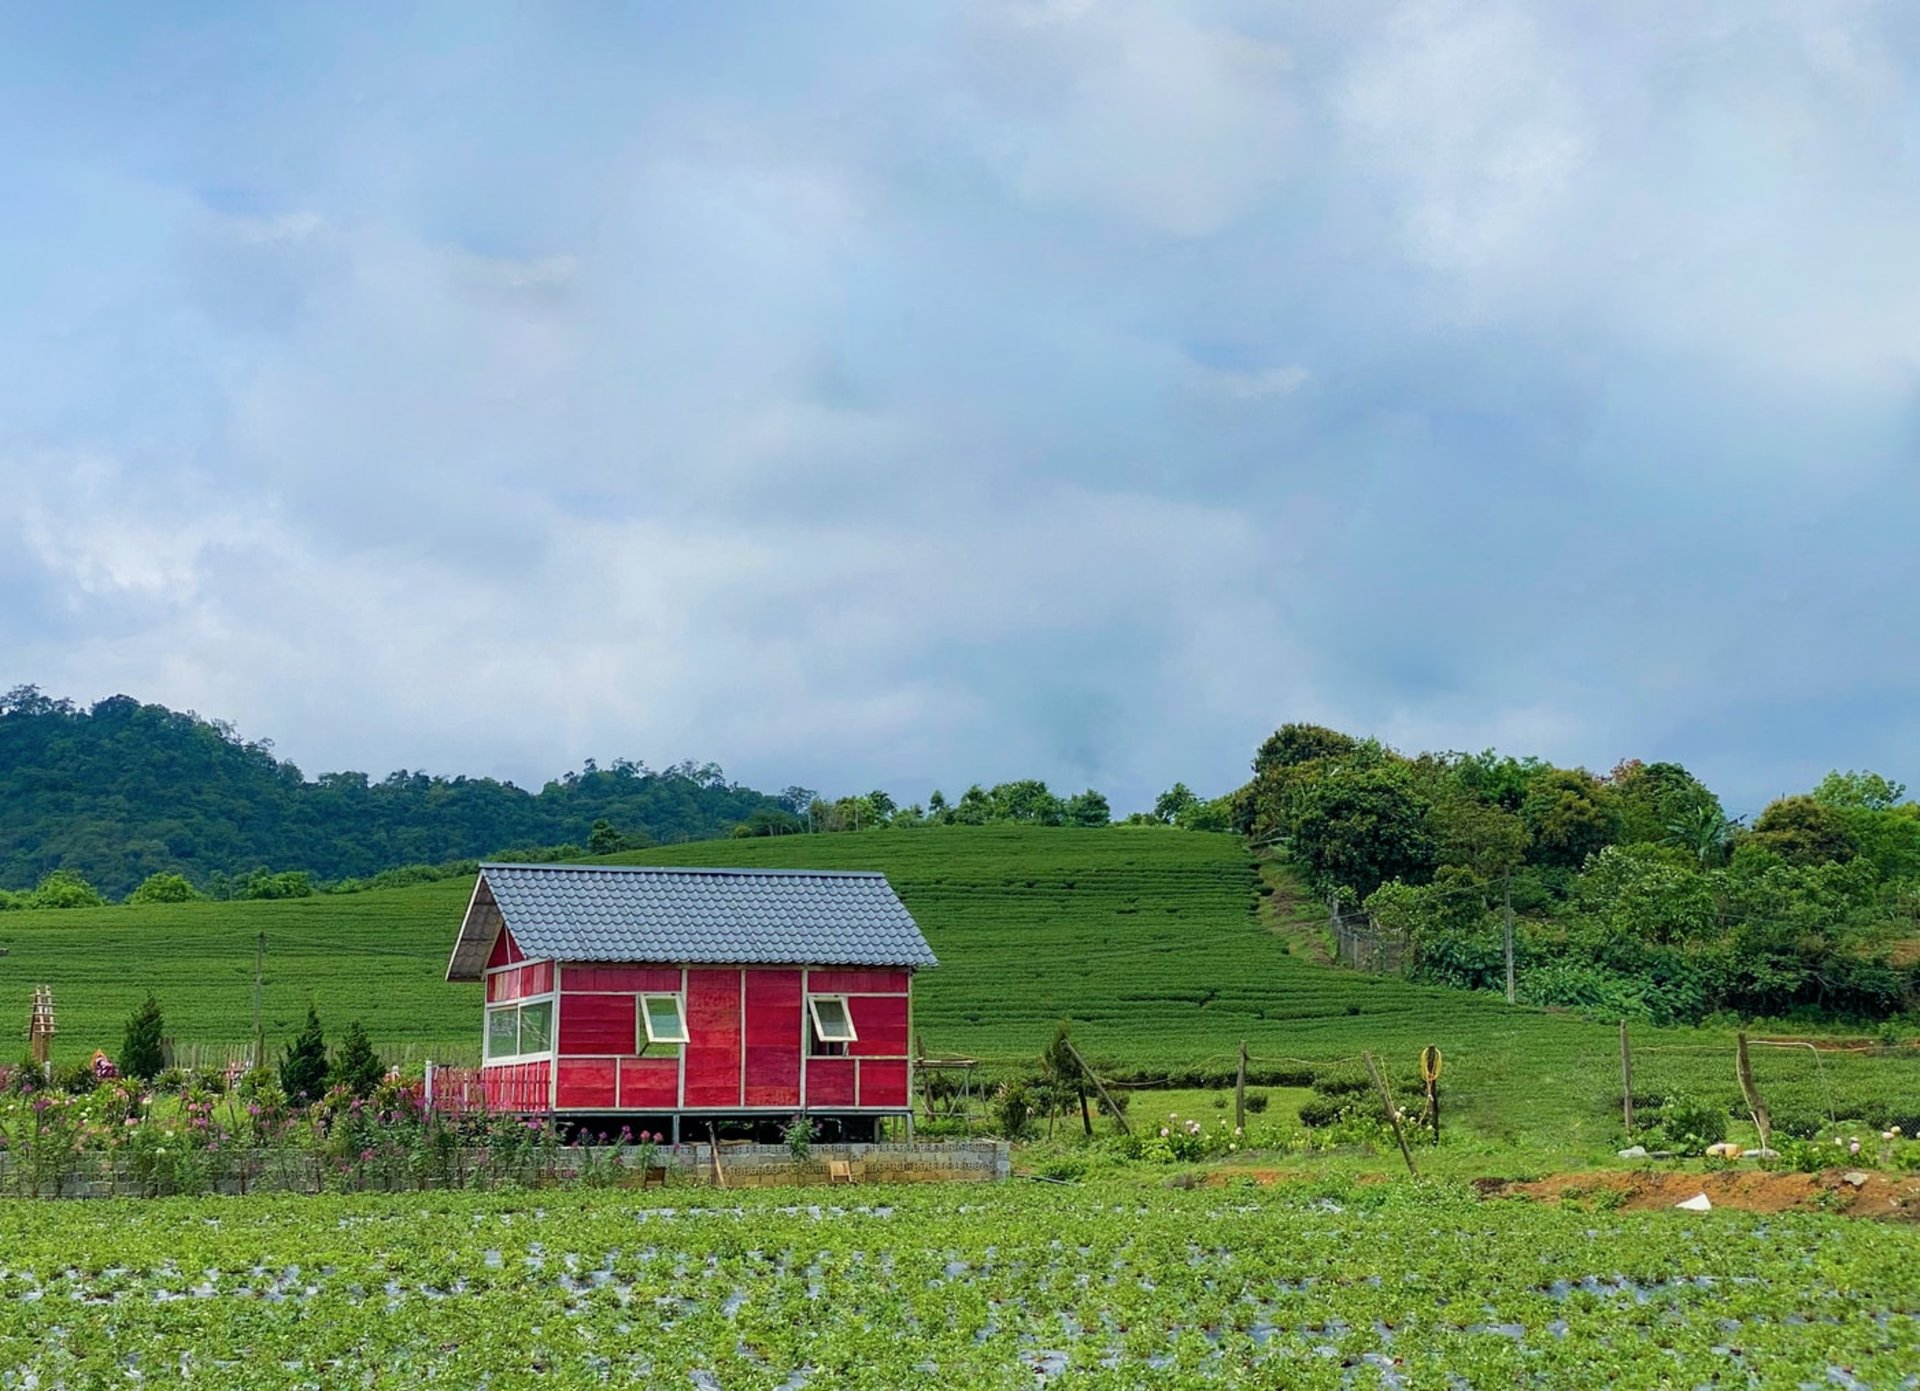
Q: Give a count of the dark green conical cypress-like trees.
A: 3